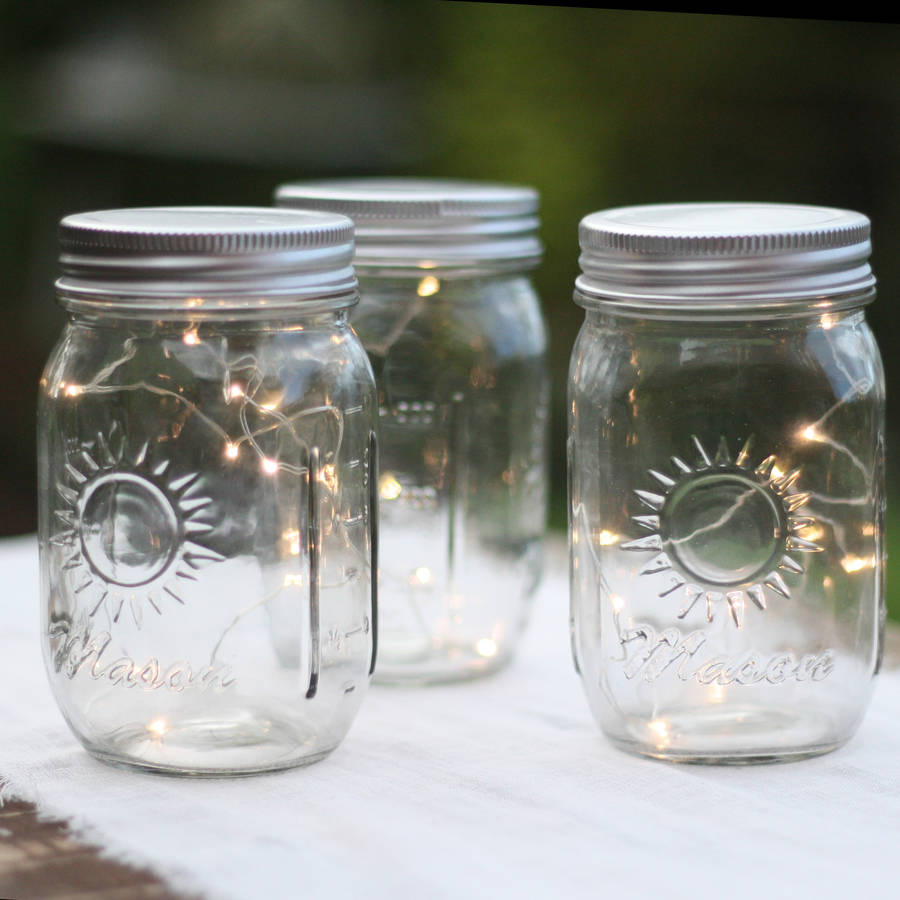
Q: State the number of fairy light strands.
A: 3